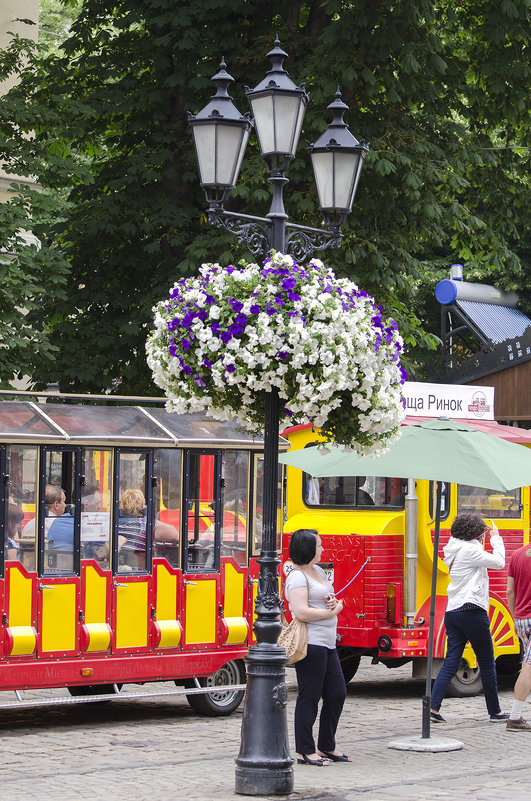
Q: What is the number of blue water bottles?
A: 0